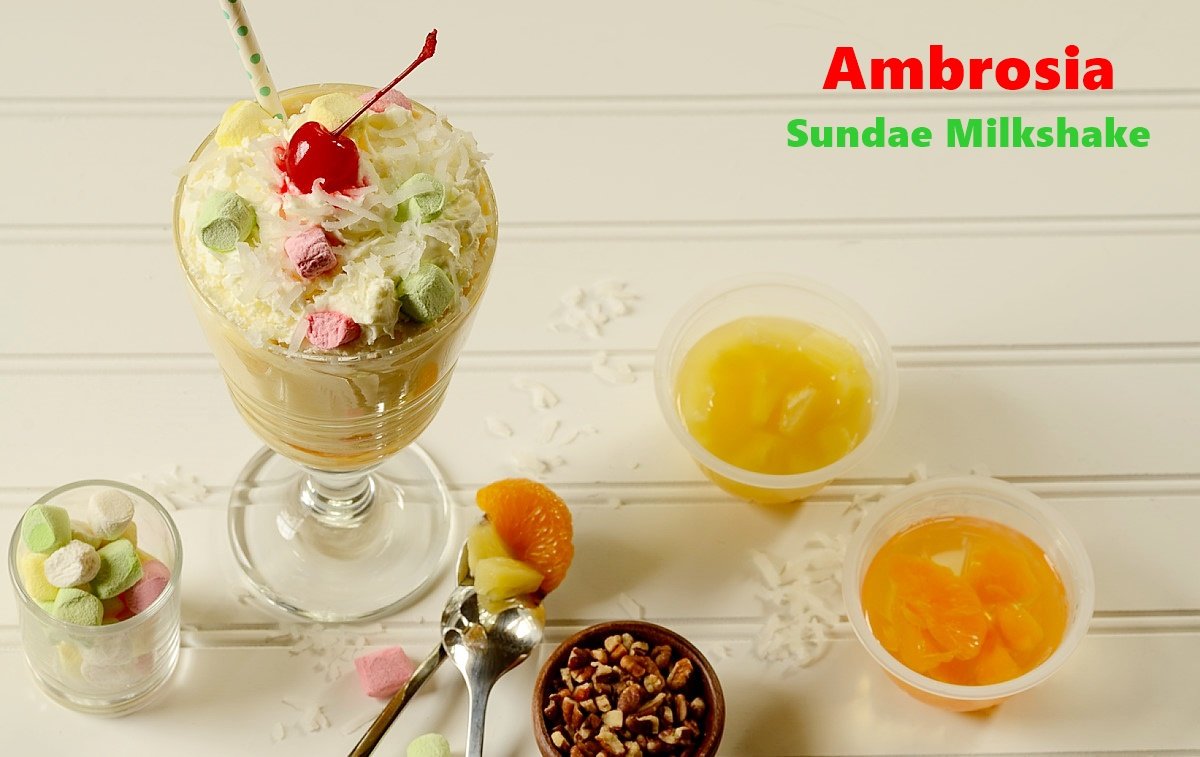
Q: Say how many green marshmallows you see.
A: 7